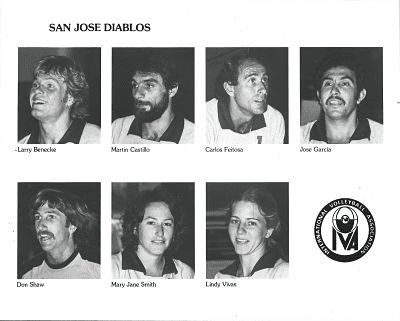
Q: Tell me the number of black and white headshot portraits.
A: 7